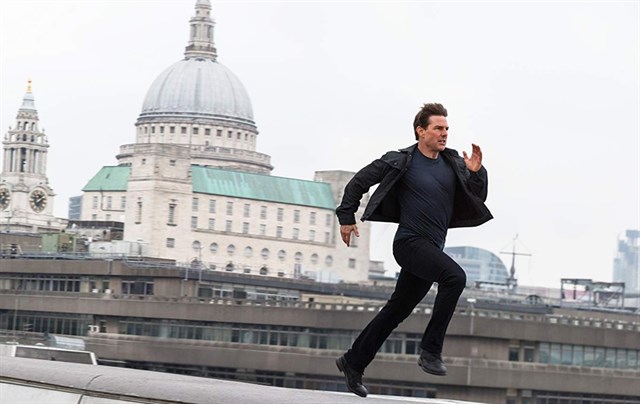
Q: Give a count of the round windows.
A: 9